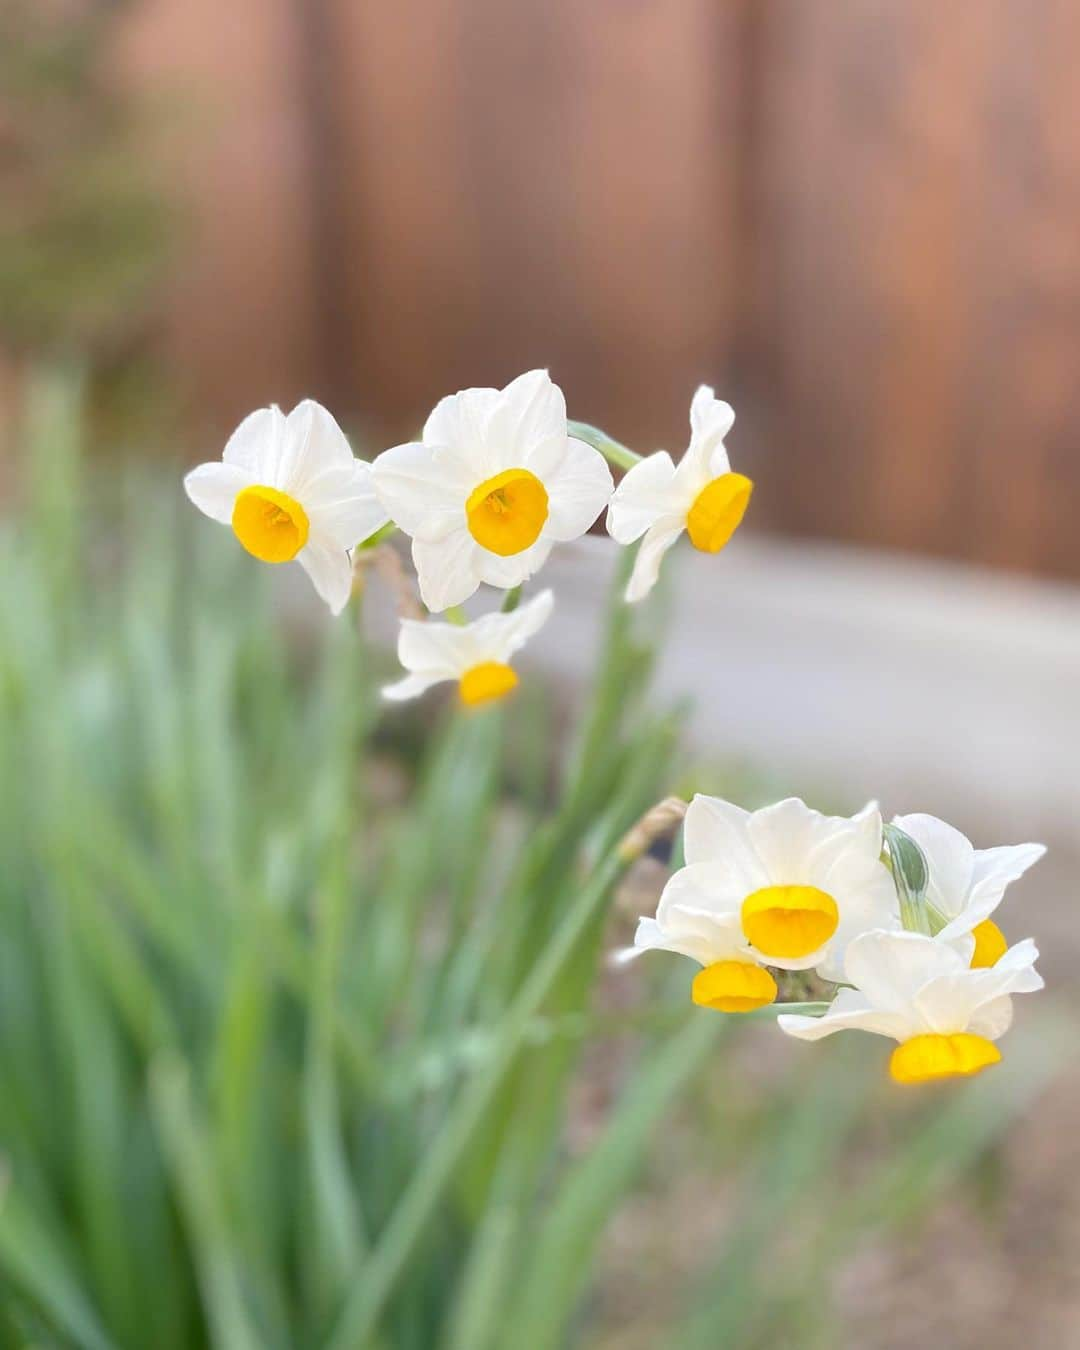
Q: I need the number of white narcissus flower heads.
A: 8